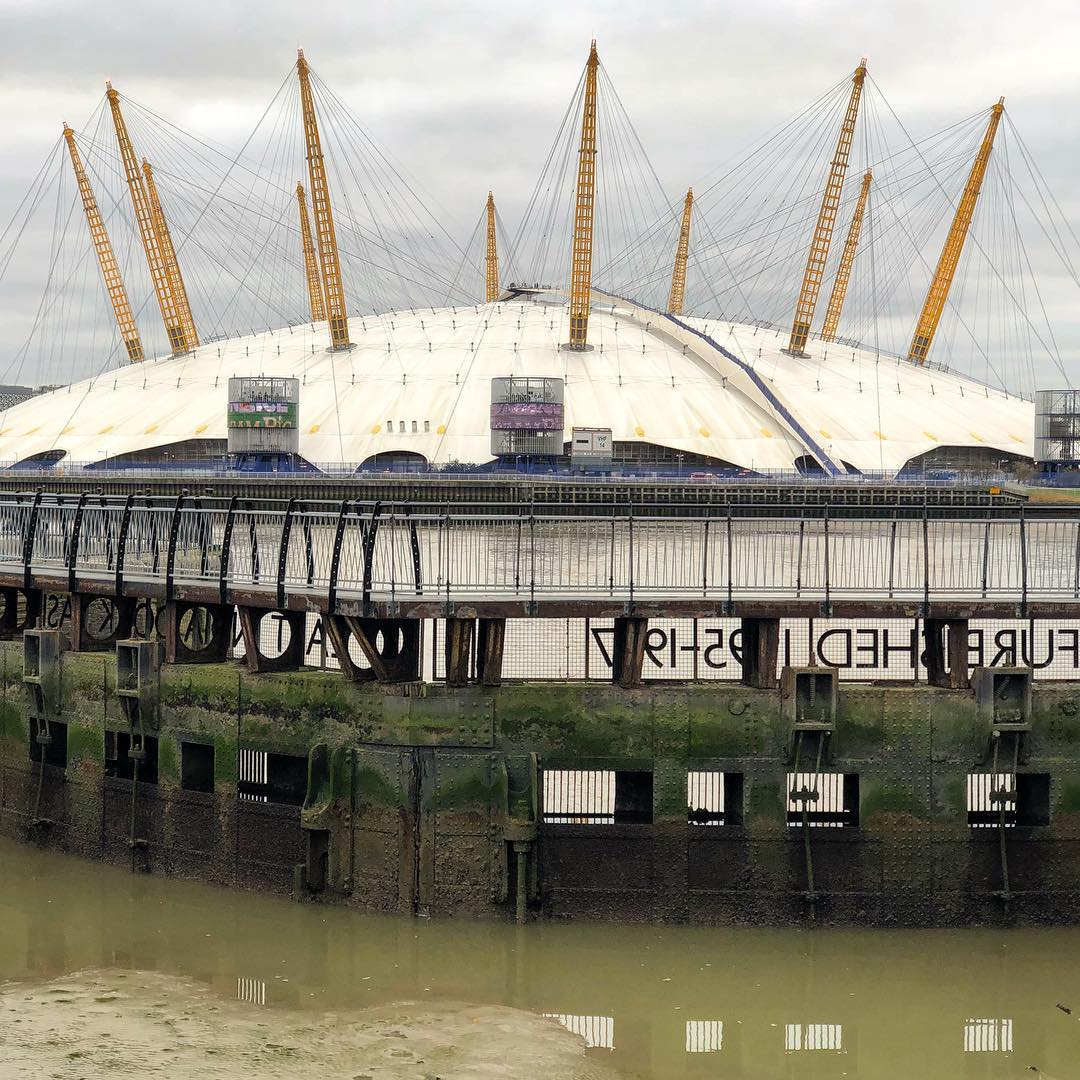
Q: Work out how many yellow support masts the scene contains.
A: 11